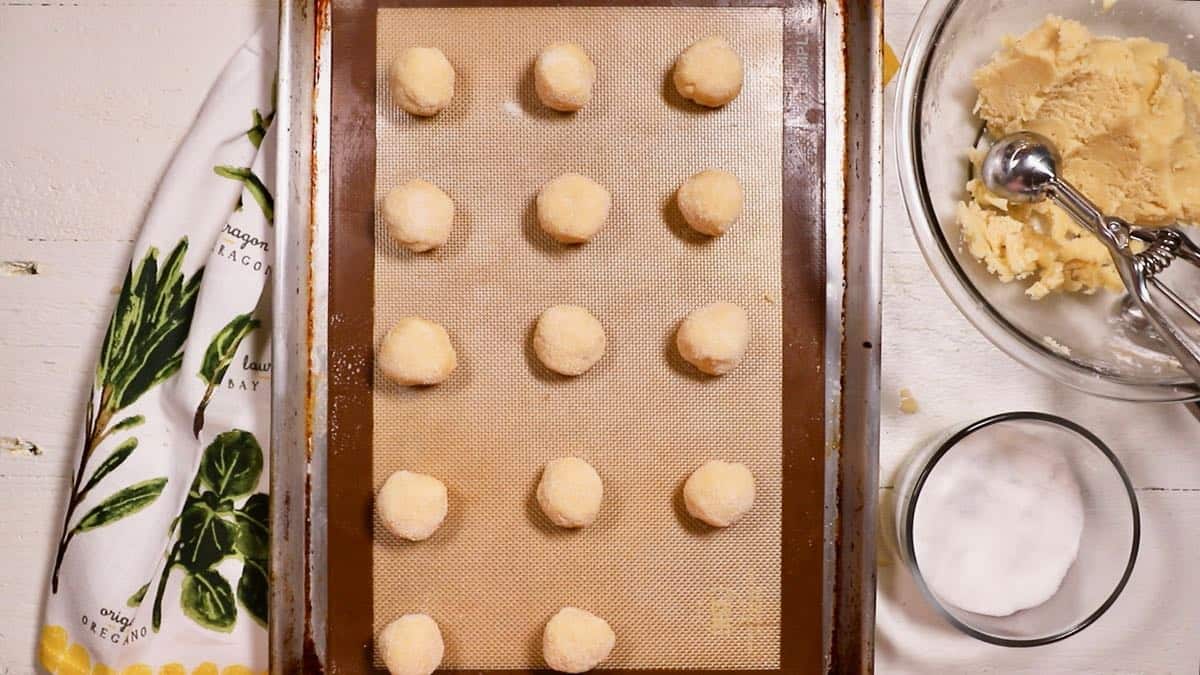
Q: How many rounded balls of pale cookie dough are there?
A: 14